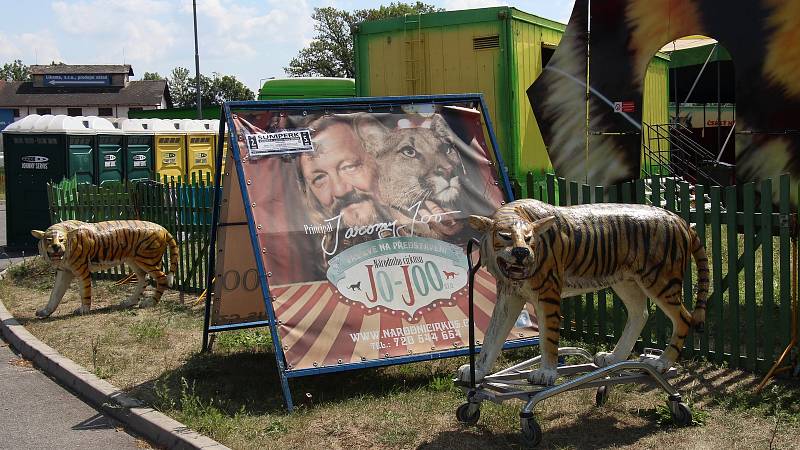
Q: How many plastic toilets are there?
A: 6